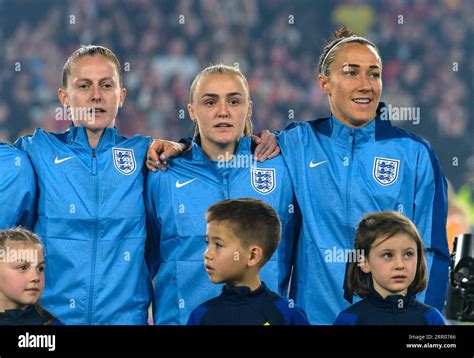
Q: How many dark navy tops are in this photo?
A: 3